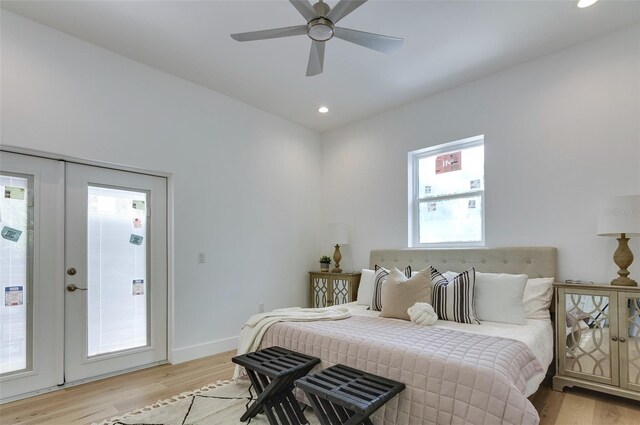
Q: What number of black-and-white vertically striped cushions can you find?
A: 2